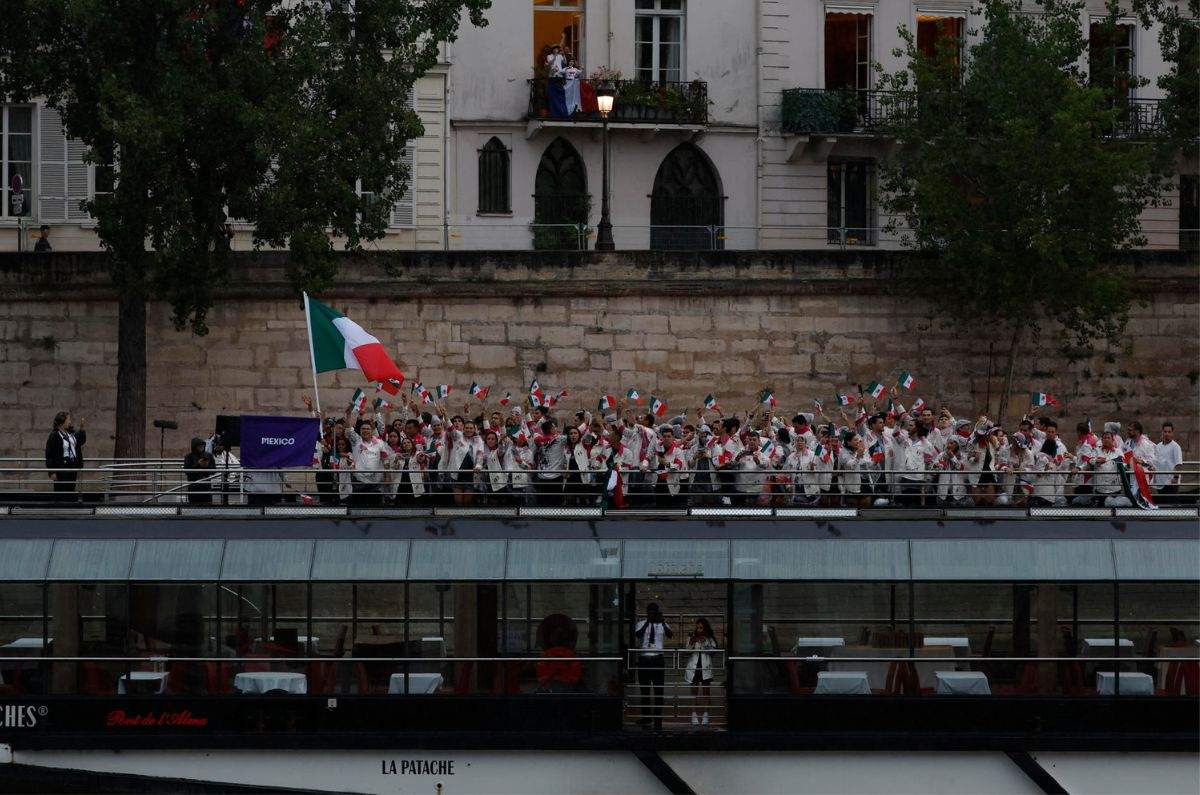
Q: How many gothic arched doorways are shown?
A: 2